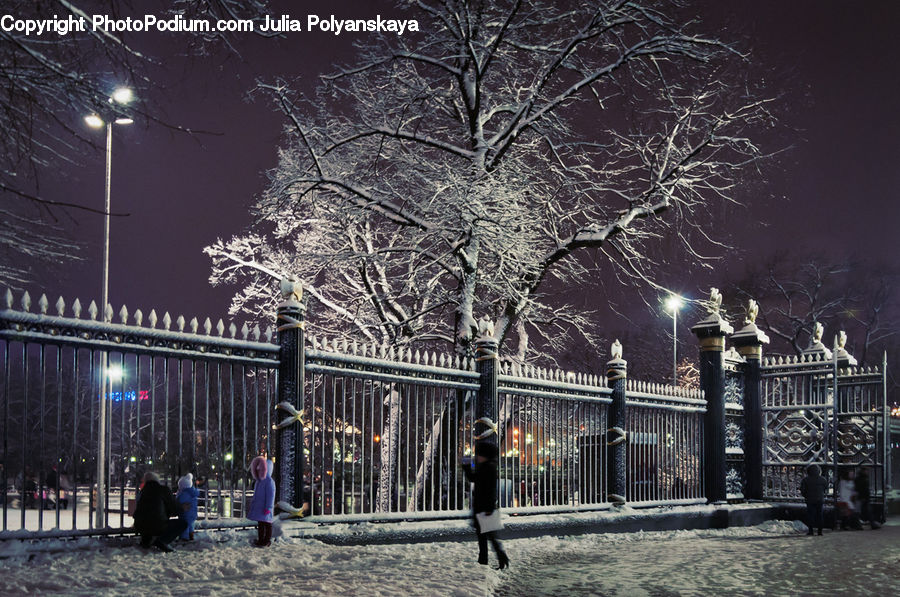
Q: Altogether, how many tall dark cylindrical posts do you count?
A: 5